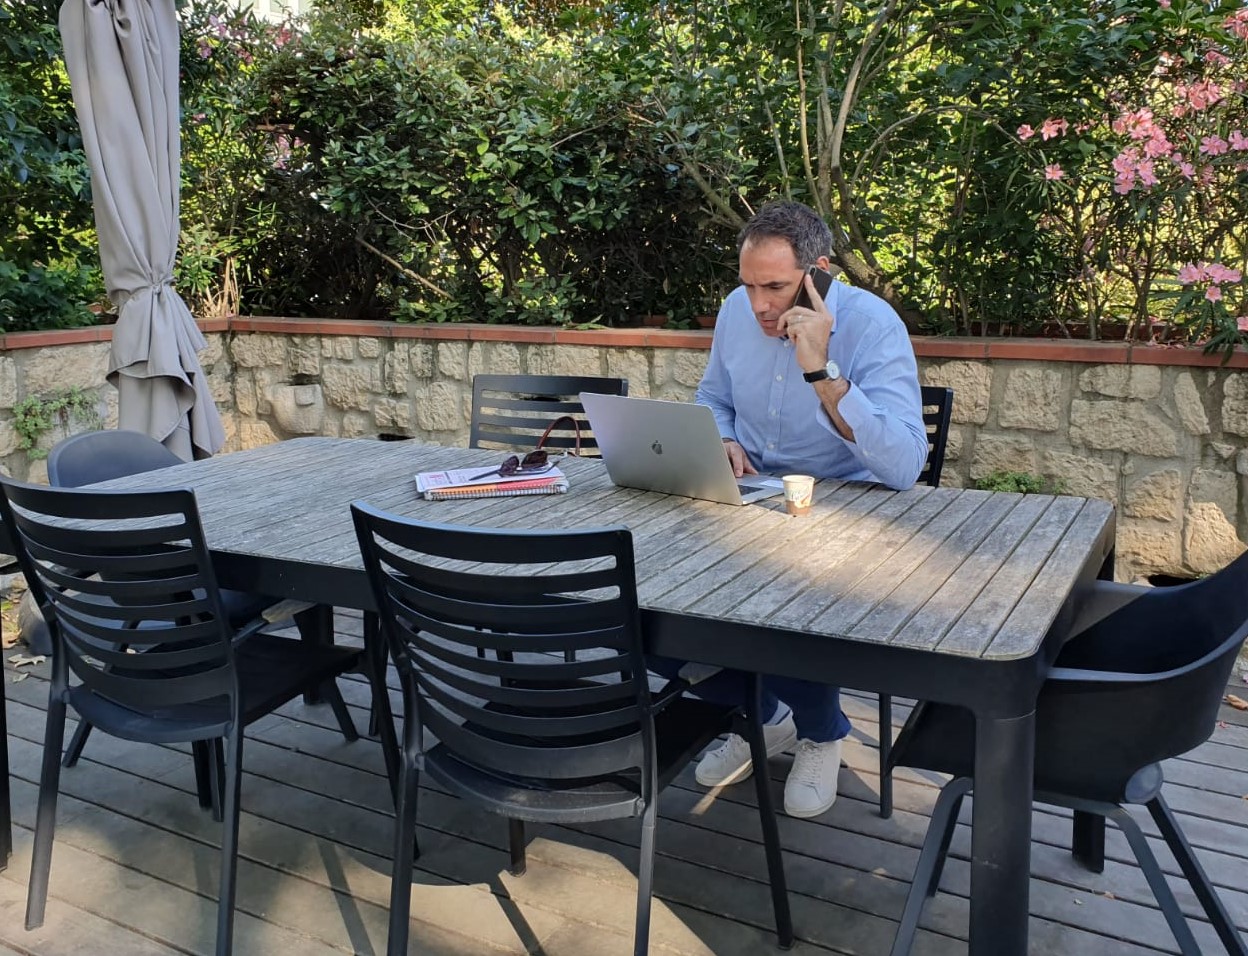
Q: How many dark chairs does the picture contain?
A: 6